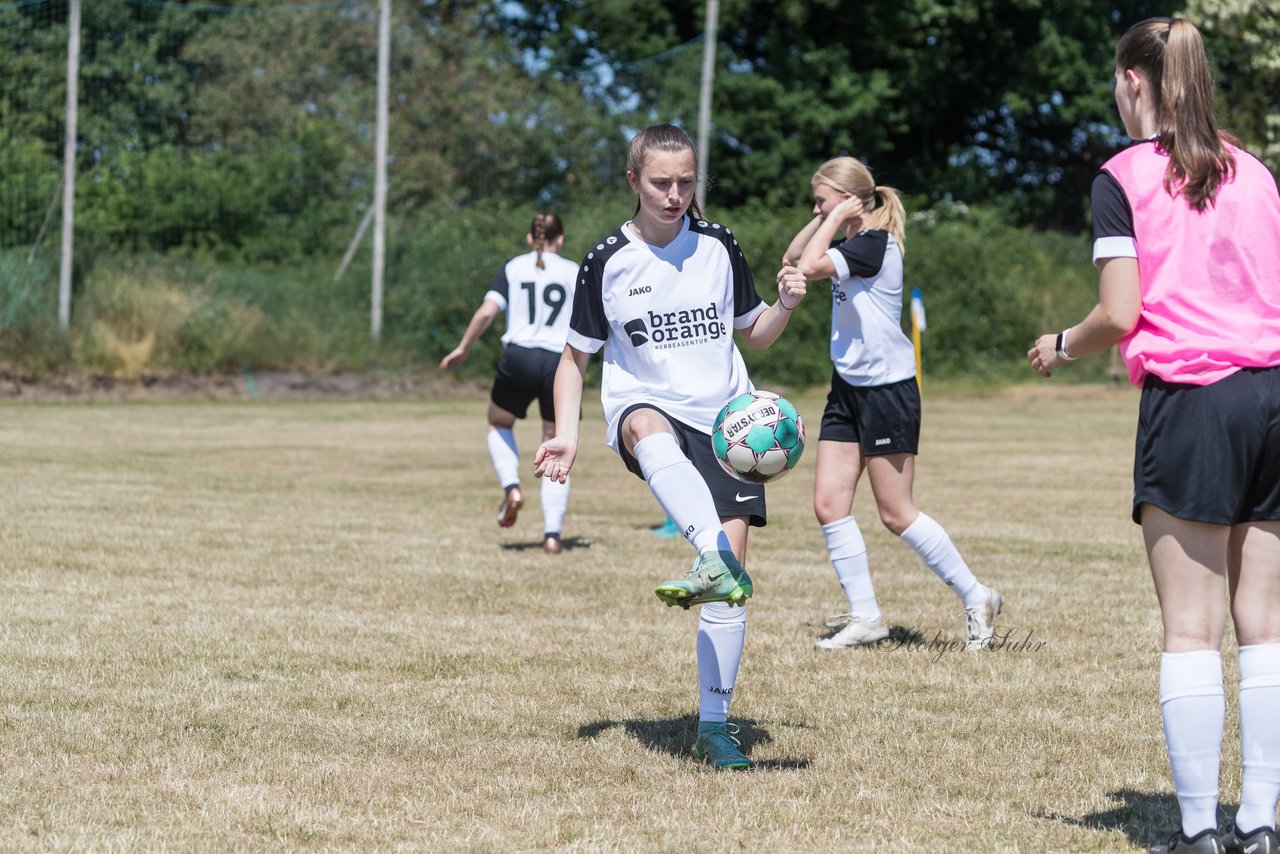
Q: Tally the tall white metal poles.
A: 3